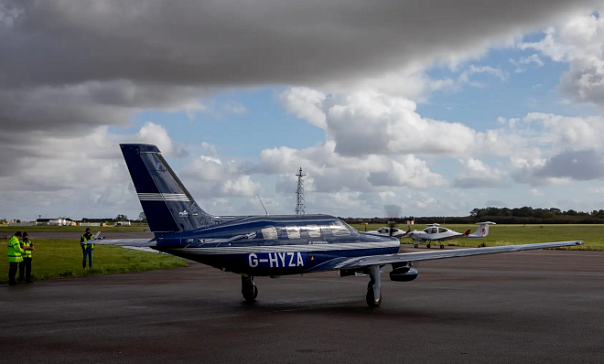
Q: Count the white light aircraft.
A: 2